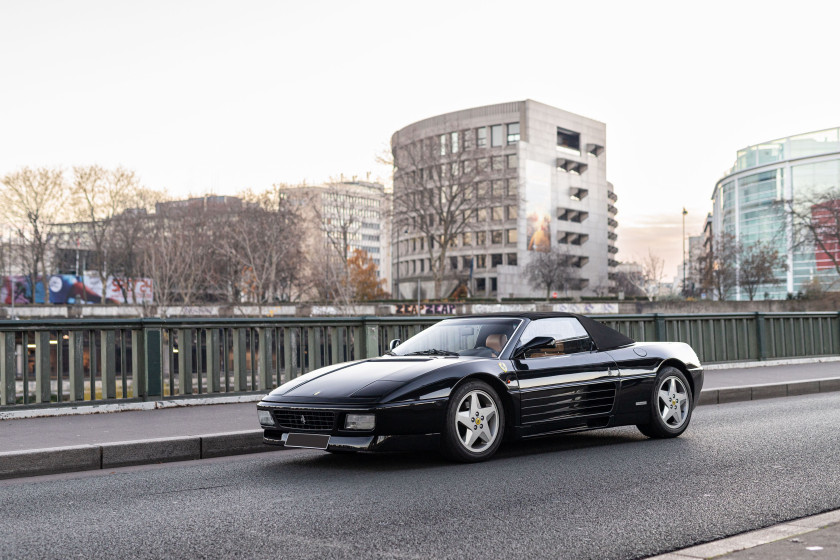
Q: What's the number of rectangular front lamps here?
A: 2